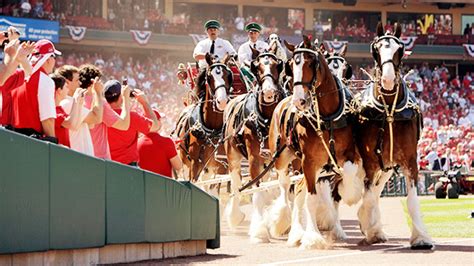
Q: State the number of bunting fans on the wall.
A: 6